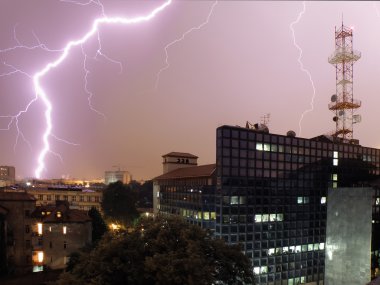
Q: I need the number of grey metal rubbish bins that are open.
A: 0